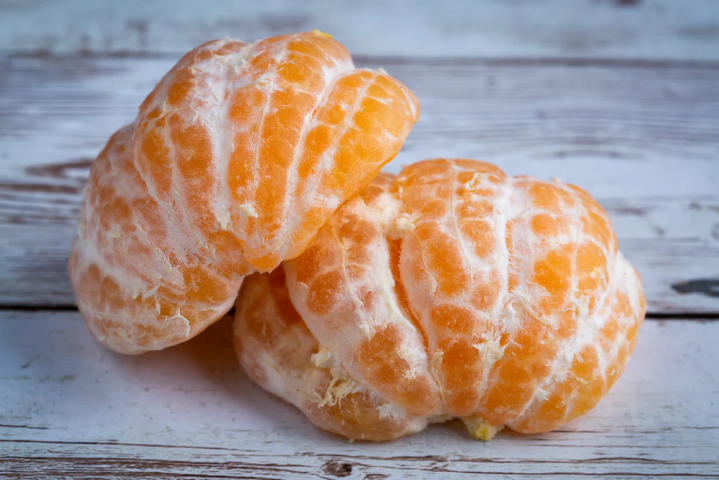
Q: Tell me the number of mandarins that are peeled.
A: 2